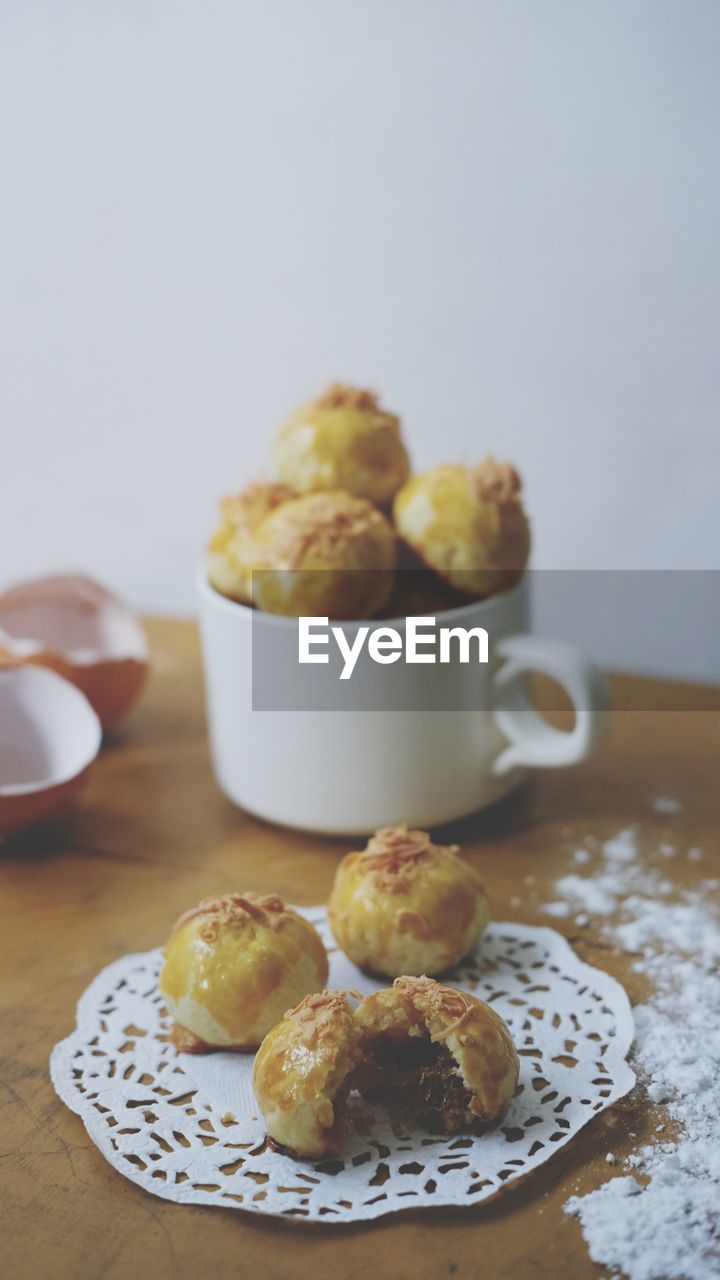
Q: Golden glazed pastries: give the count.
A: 7